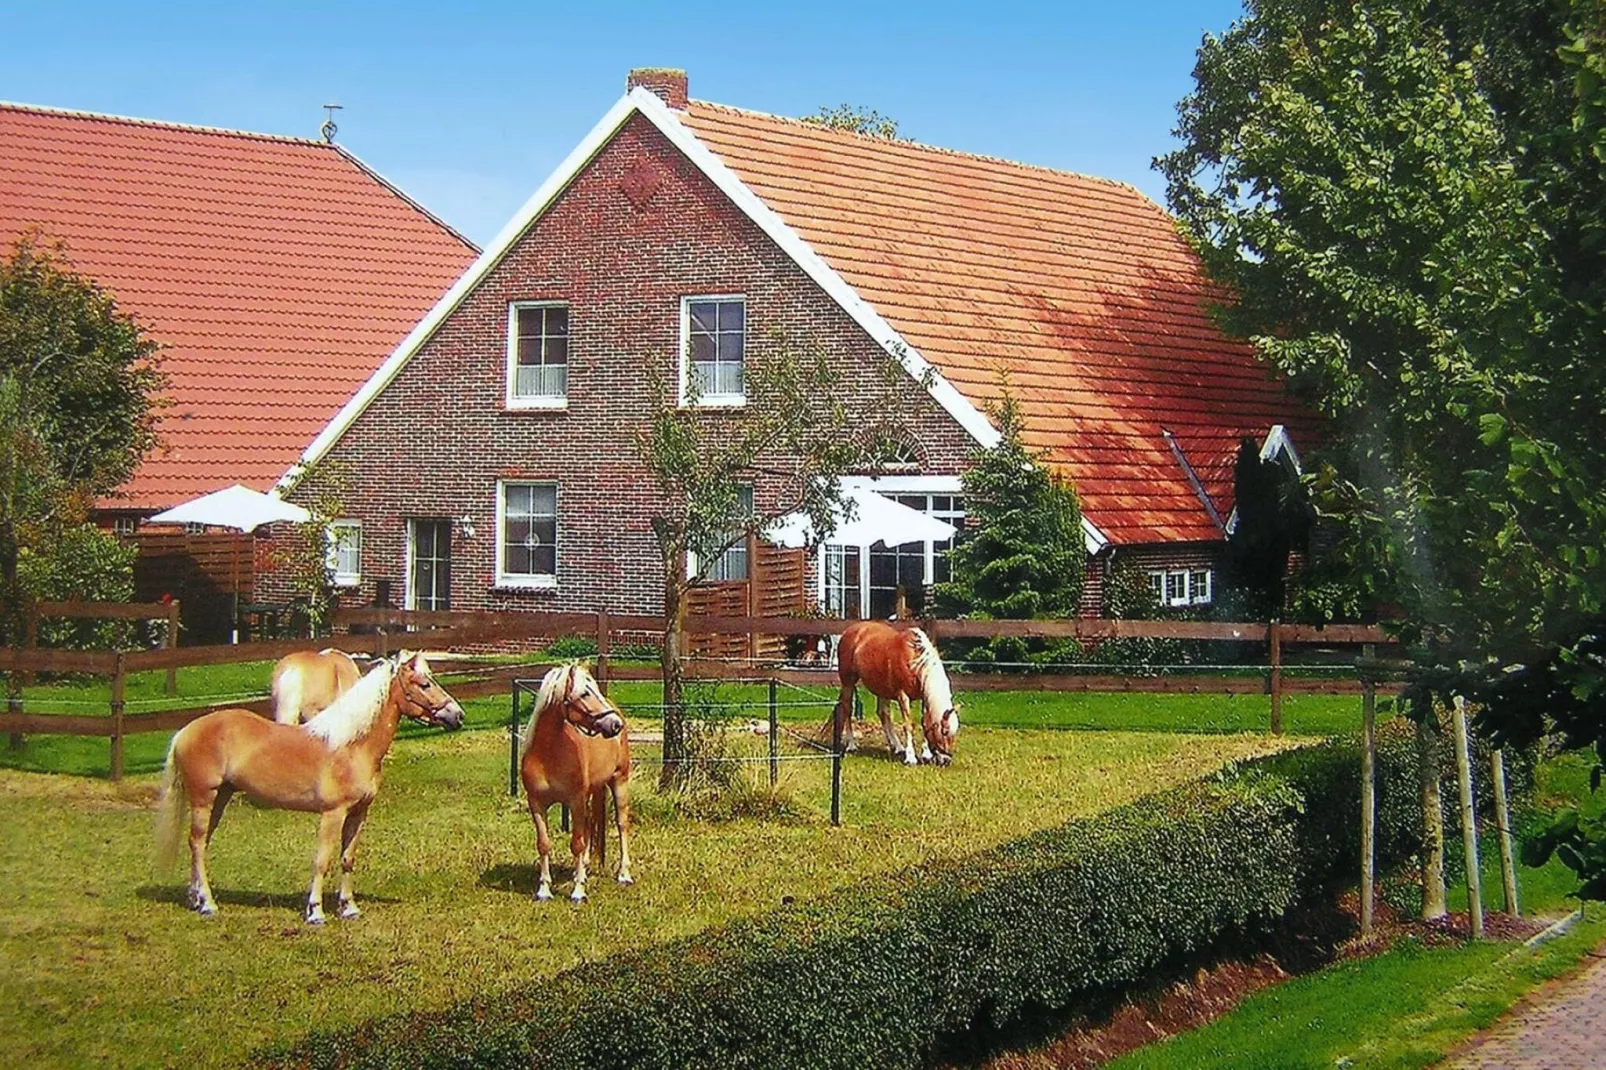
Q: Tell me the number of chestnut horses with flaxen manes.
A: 4